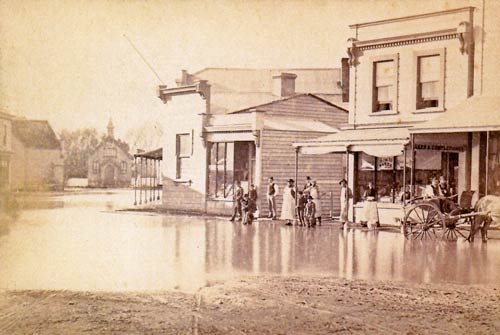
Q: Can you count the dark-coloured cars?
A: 0